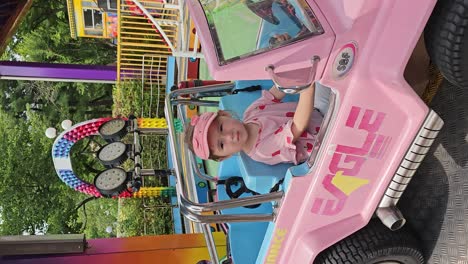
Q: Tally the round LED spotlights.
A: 3